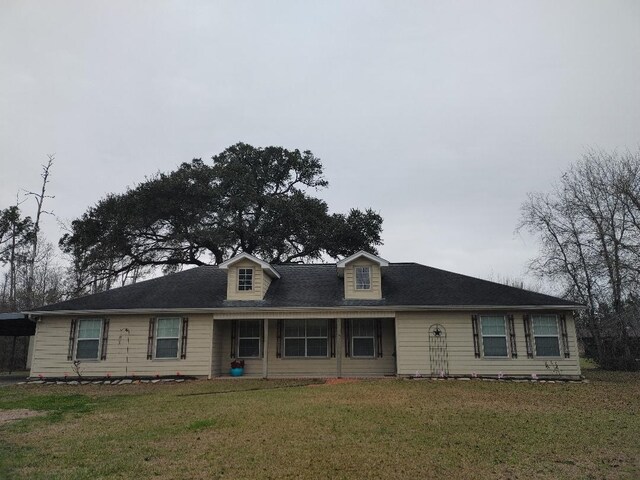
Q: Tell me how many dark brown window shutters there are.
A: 14